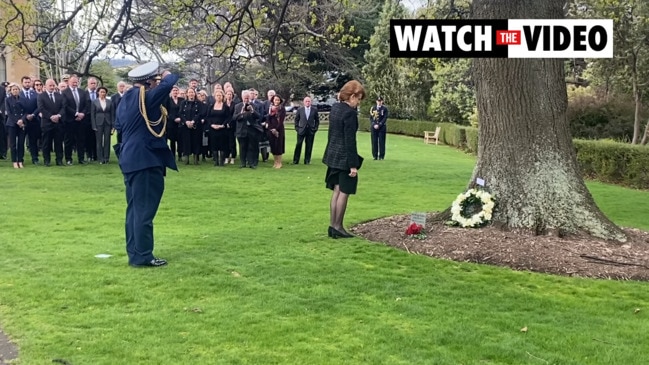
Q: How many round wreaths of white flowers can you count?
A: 1